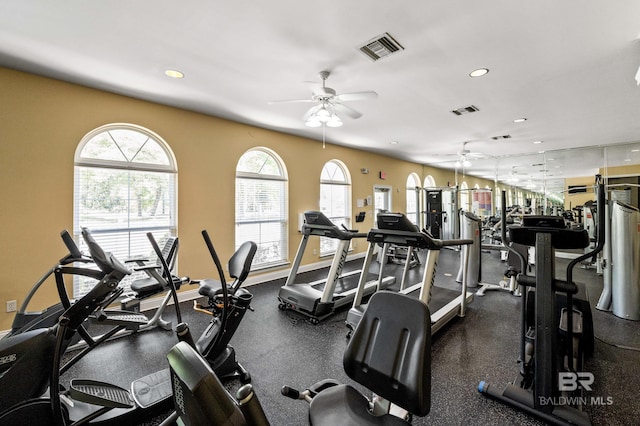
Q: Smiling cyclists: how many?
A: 0